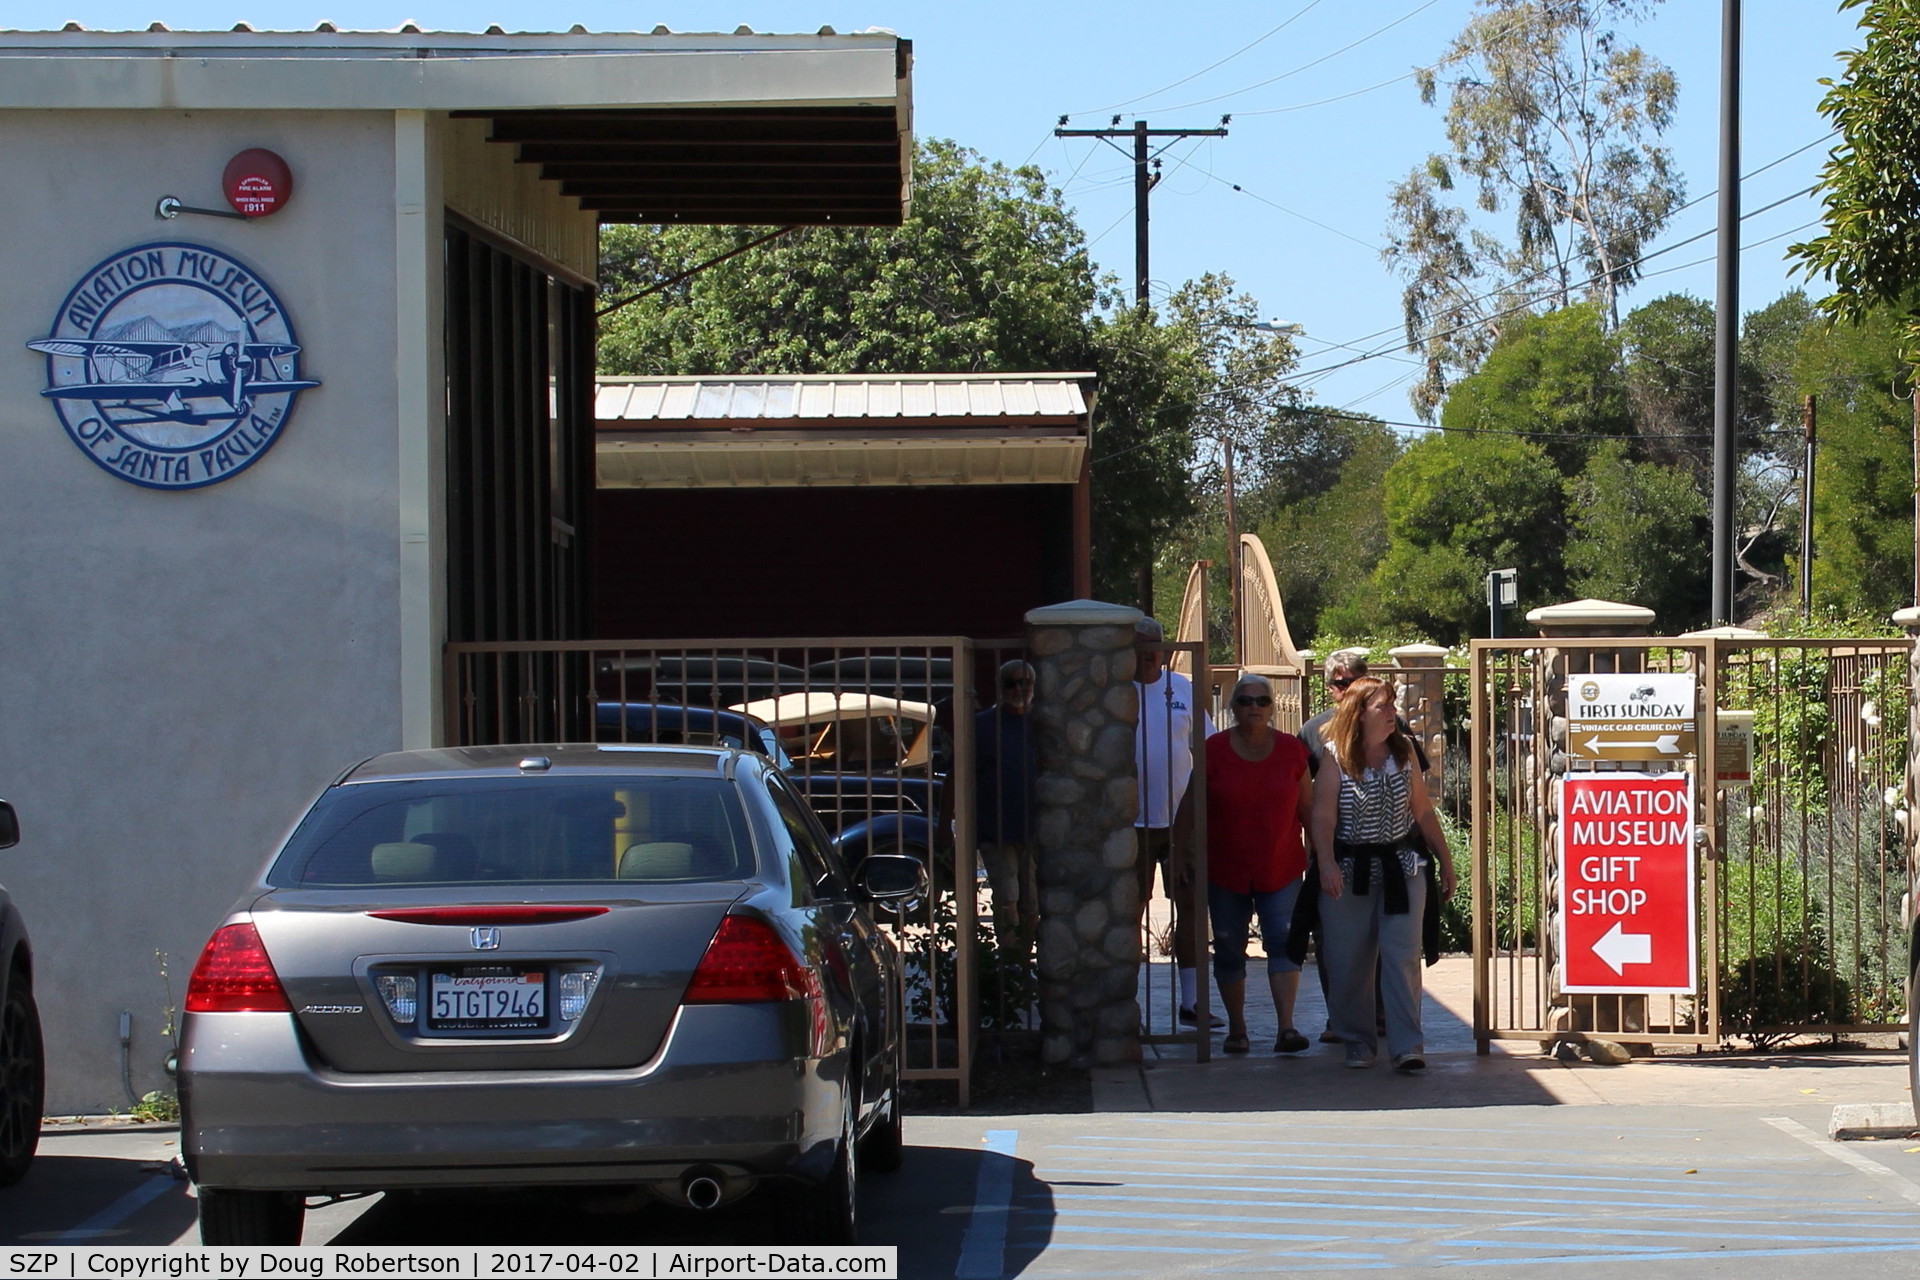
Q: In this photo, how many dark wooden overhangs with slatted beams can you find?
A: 1